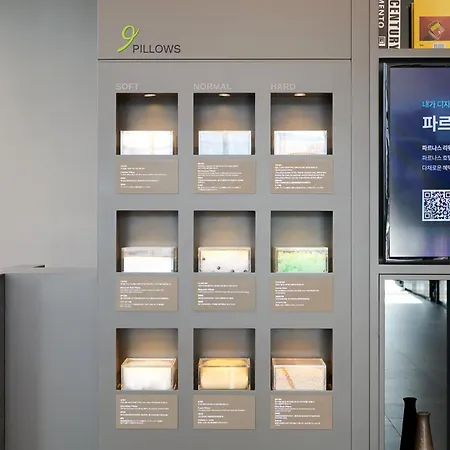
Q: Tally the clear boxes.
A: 9